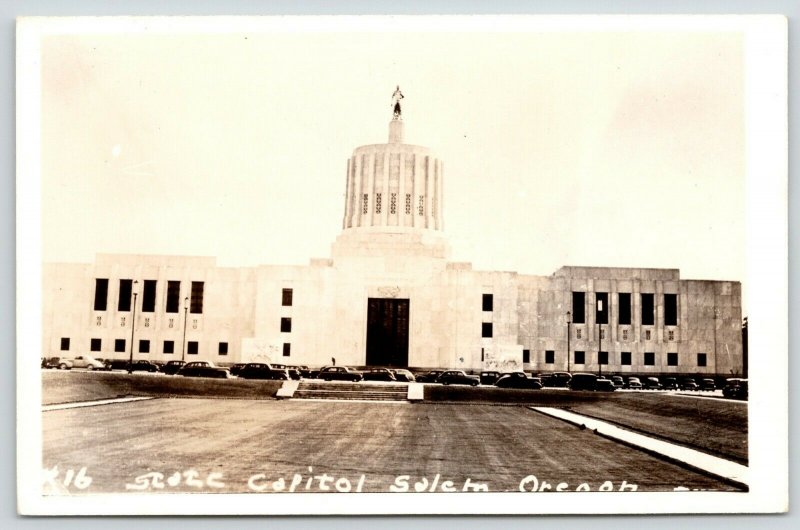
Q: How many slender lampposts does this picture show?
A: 4